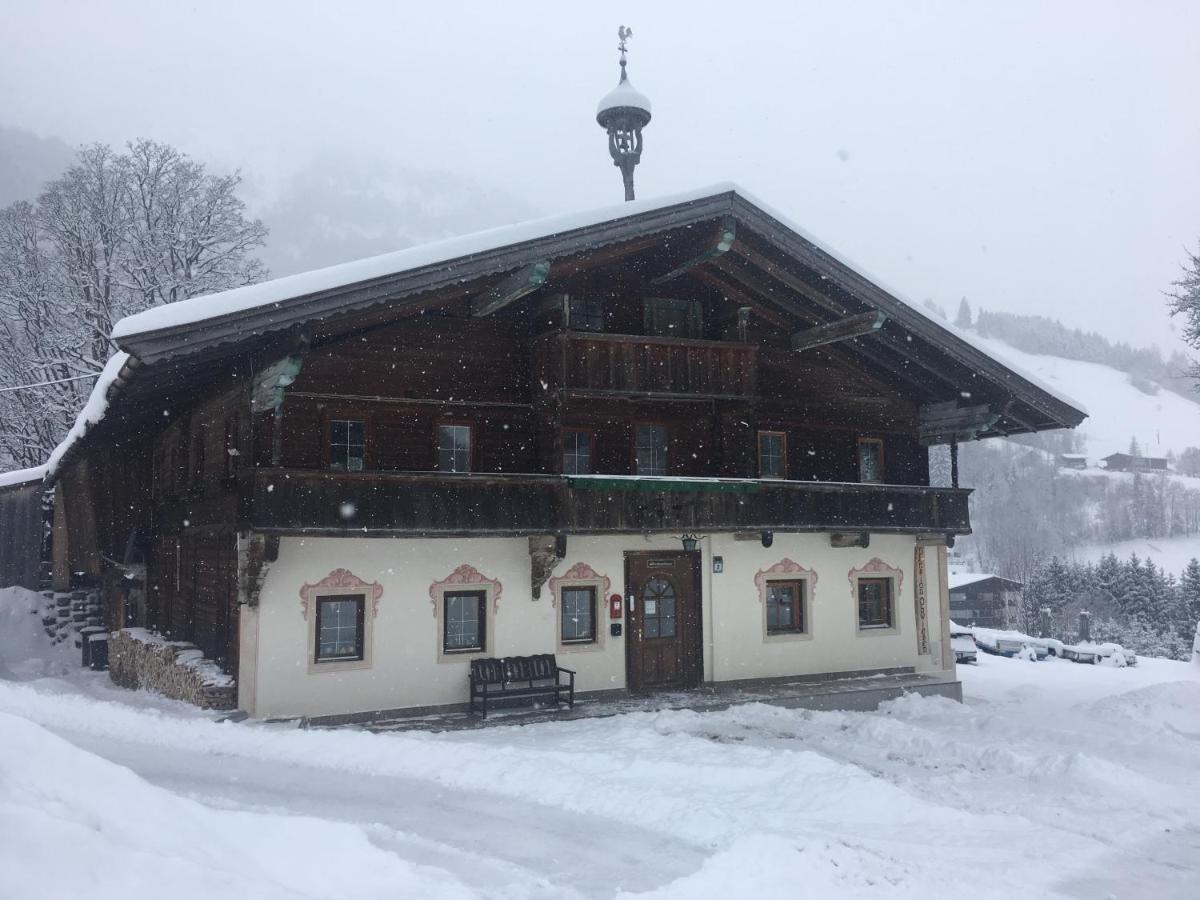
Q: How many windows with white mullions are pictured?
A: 9